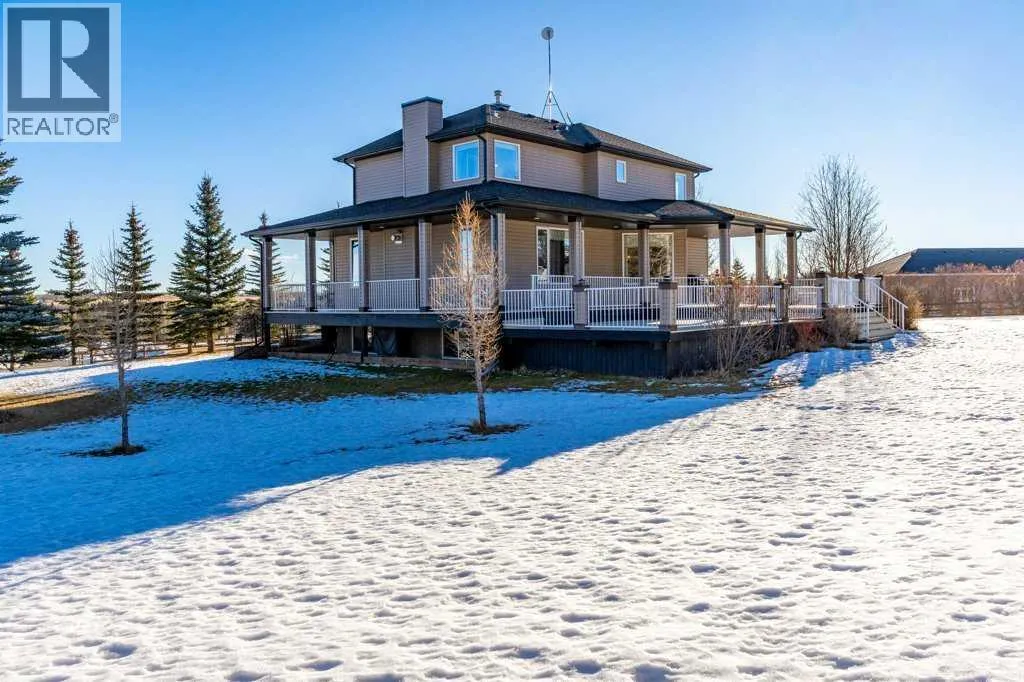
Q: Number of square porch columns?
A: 10